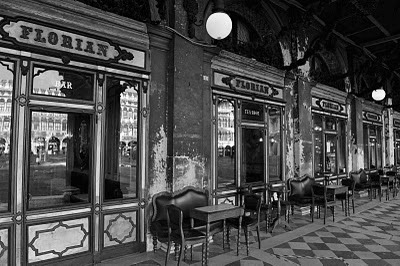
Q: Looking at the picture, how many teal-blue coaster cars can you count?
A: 0